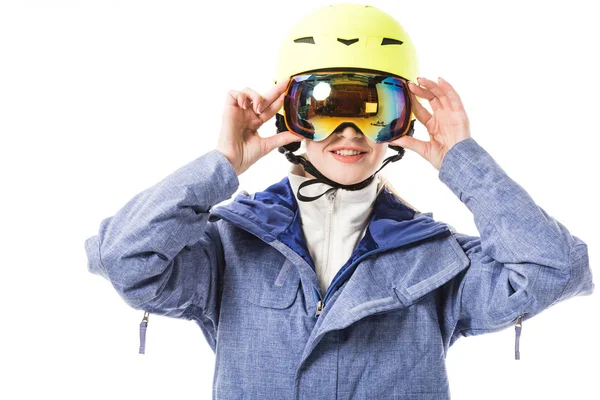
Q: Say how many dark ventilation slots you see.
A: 3